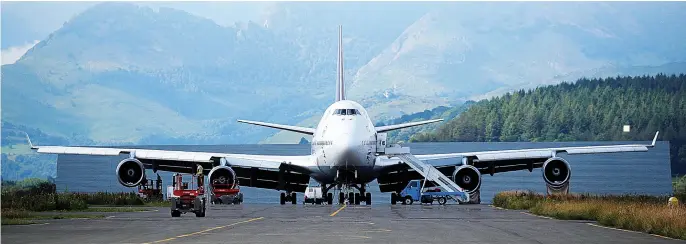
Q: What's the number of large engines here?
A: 4